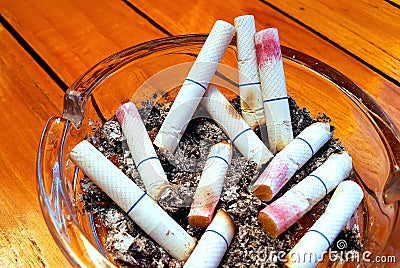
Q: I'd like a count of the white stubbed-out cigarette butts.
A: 11